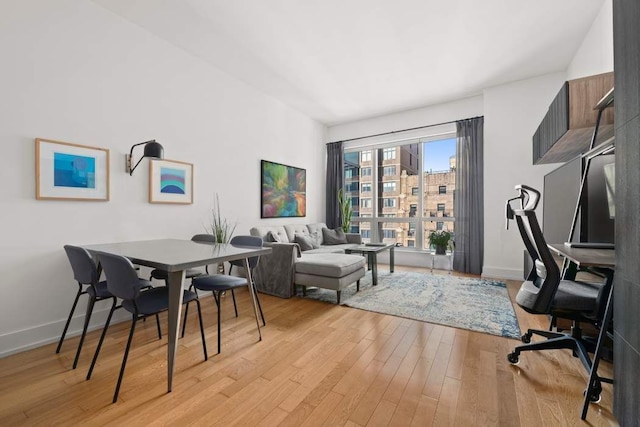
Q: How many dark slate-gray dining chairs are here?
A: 4